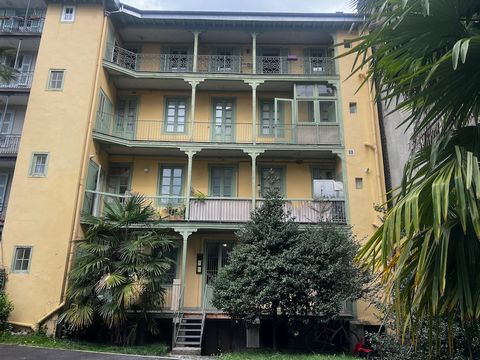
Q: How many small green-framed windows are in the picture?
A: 4